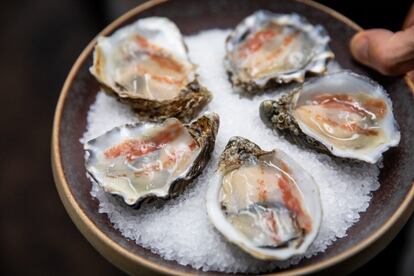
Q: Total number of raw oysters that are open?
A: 5